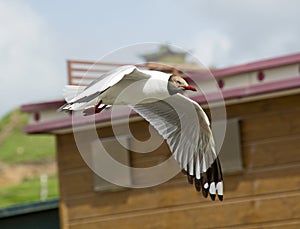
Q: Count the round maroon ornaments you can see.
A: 3